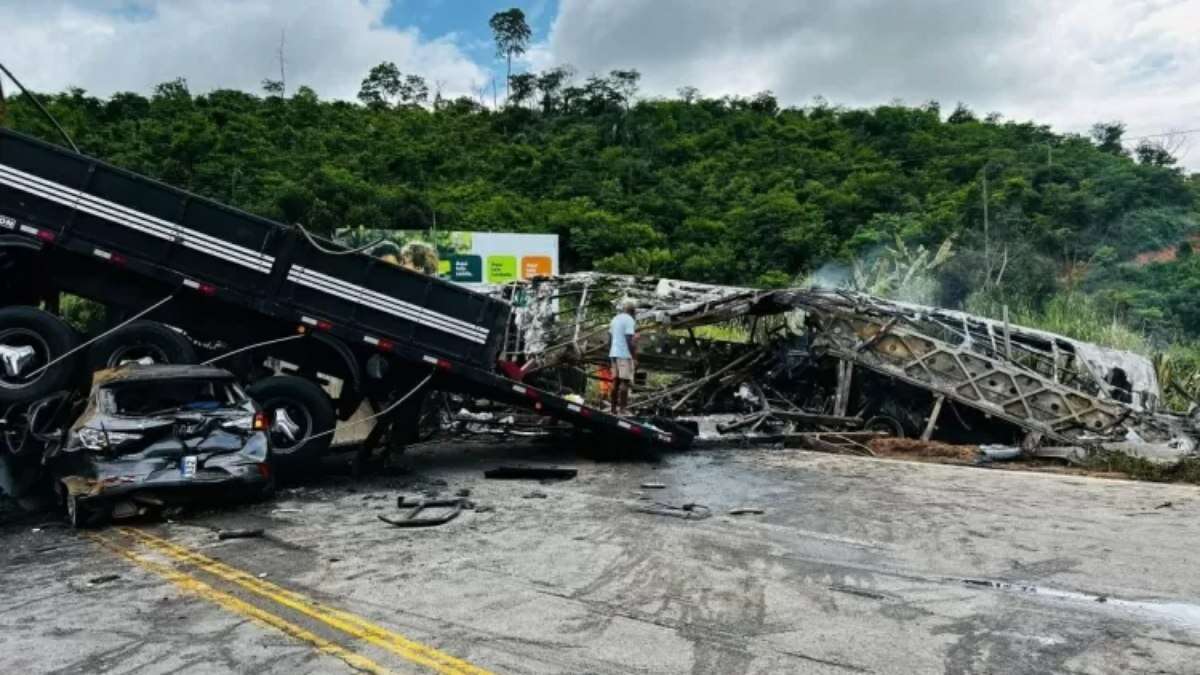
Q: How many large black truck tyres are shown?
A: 3